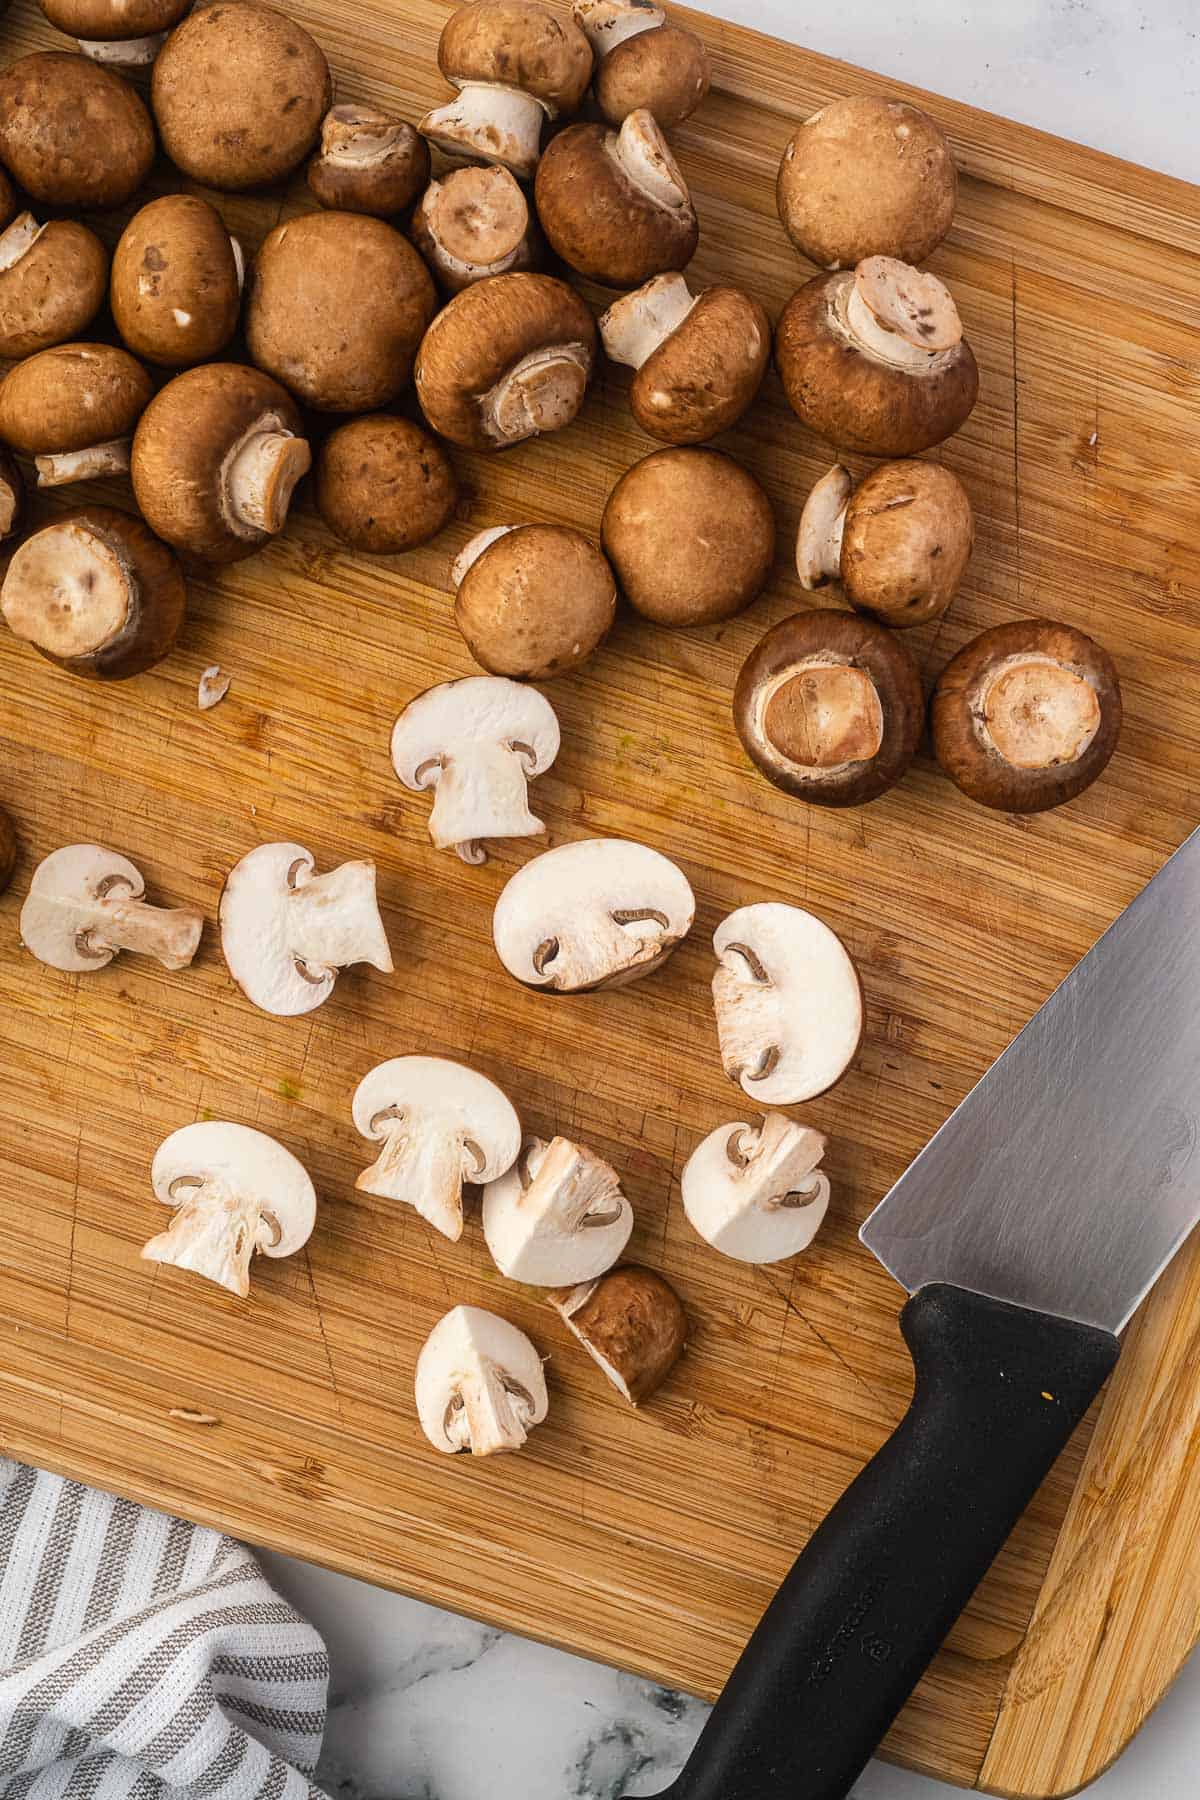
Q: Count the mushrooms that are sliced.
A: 11